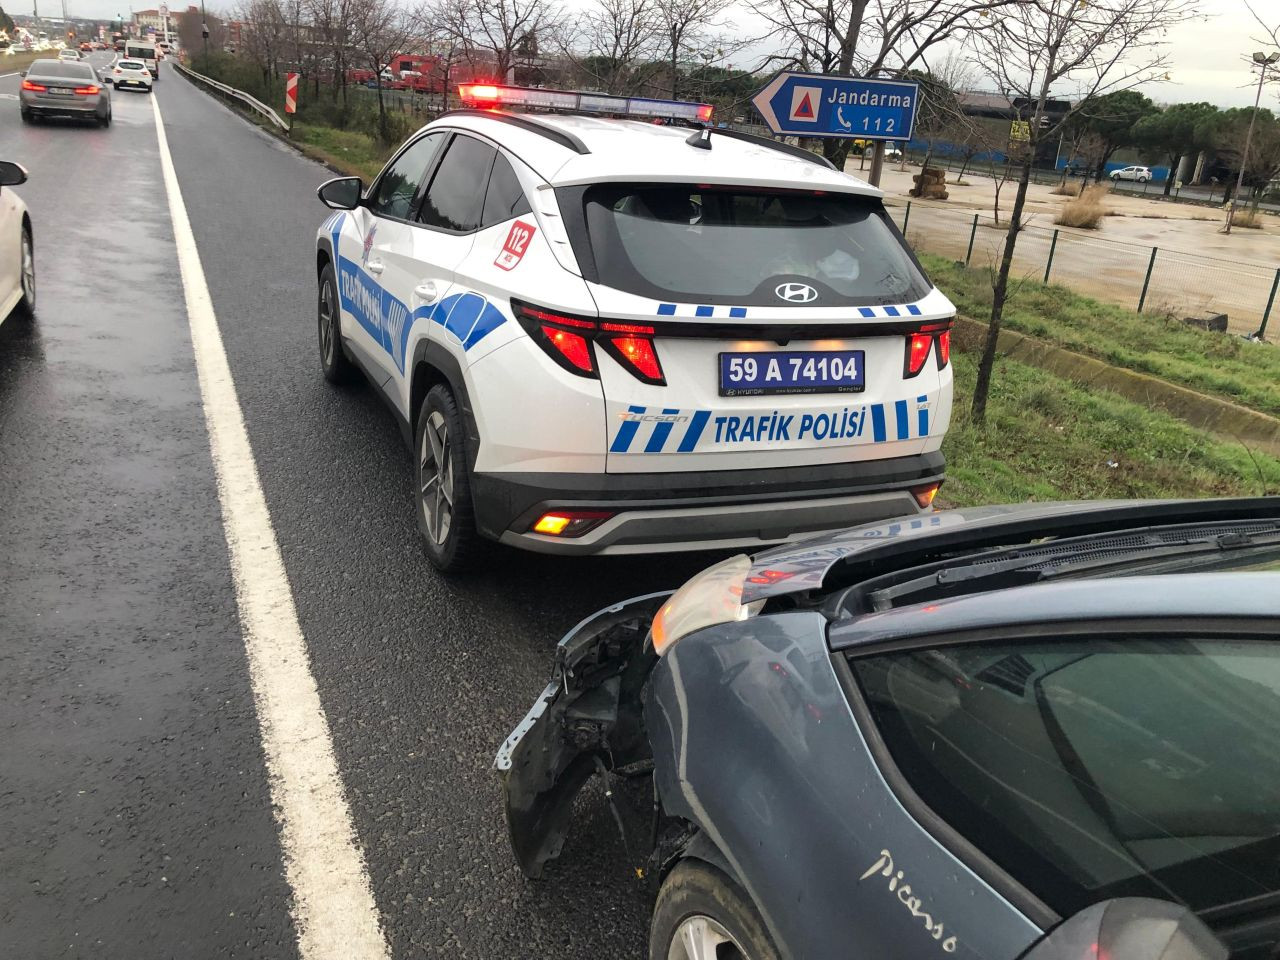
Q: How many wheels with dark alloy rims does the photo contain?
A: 2